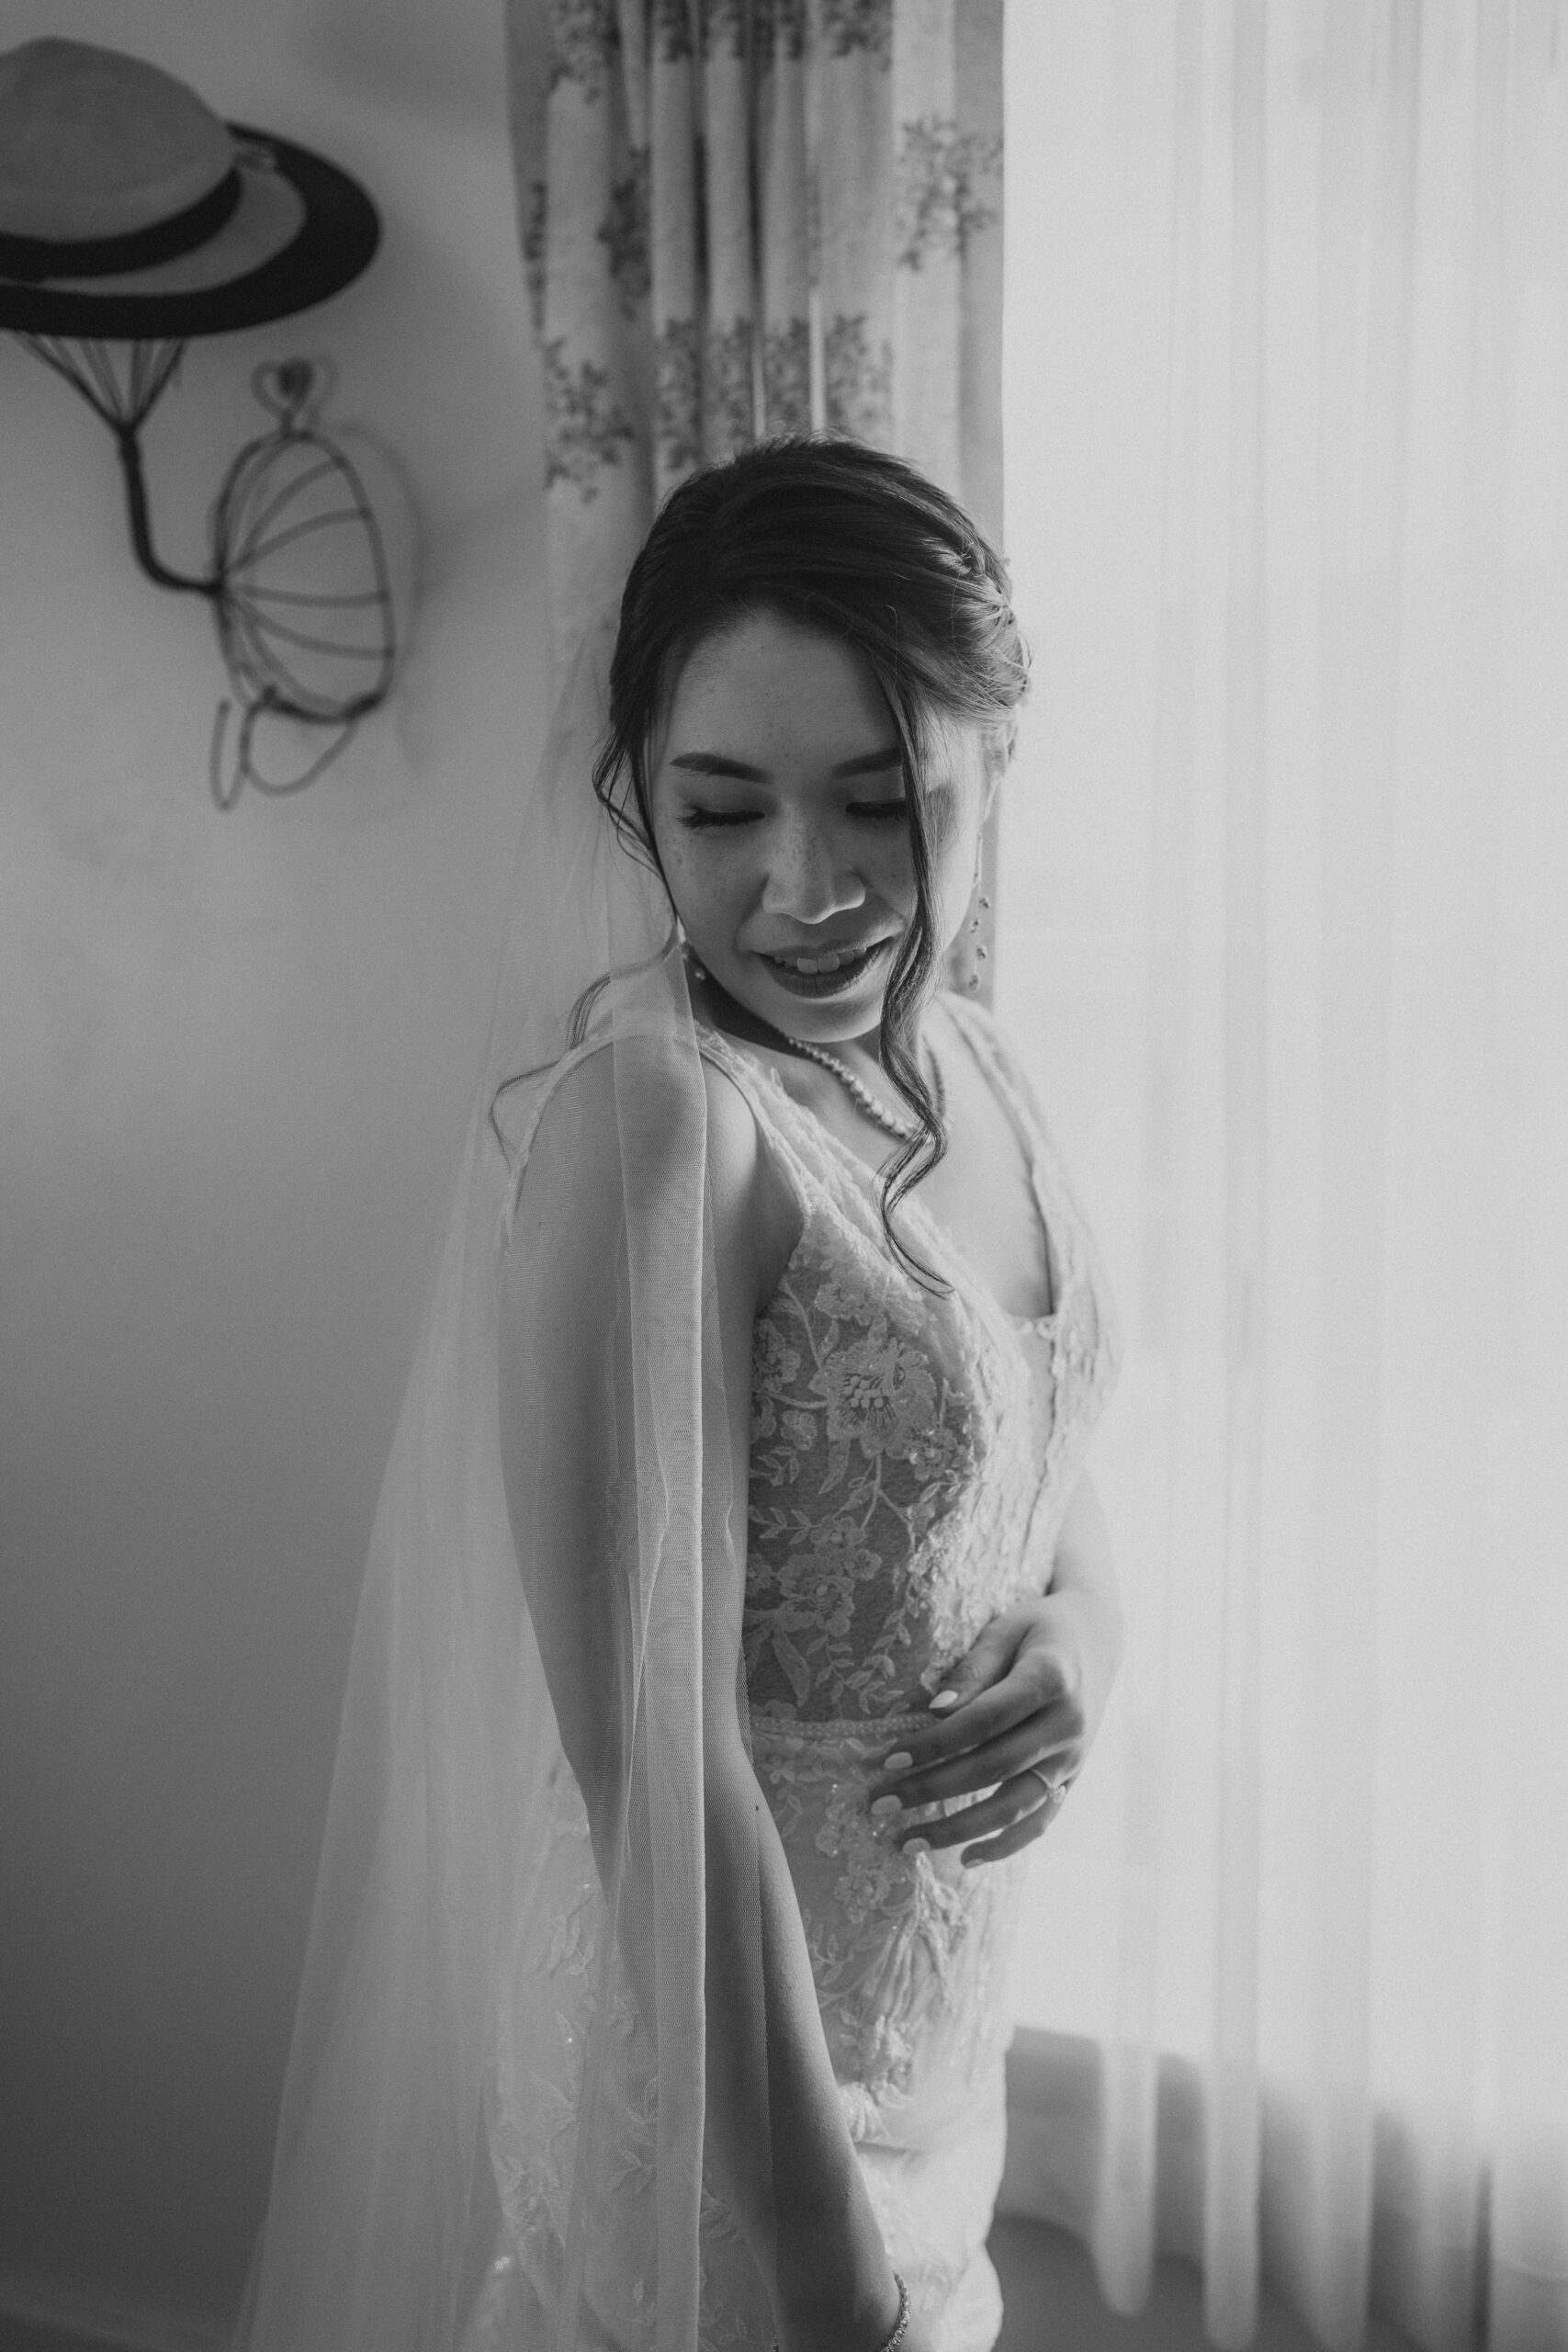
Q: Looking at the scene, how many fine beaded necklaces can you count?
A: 1